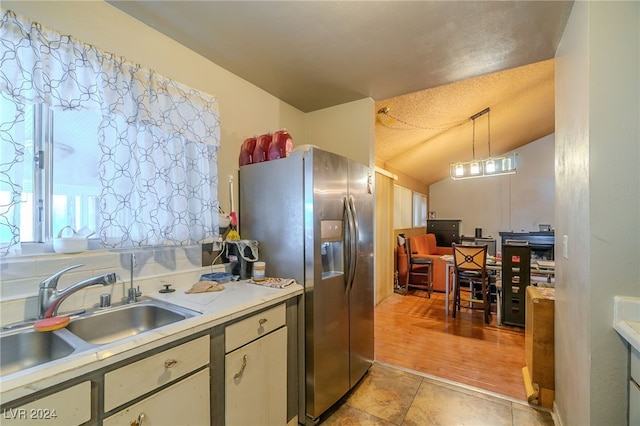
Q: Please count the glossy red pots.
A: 3